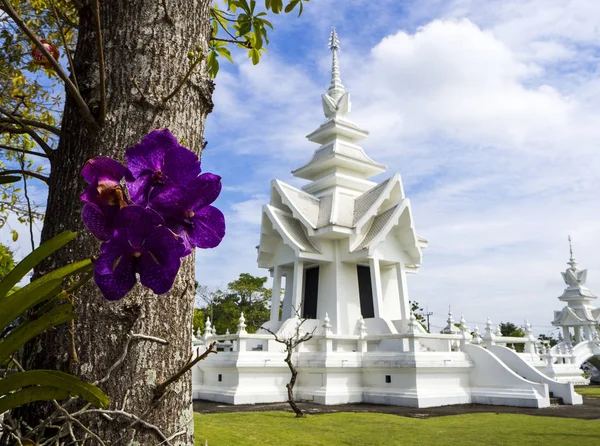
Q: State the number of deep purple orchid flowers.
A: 4